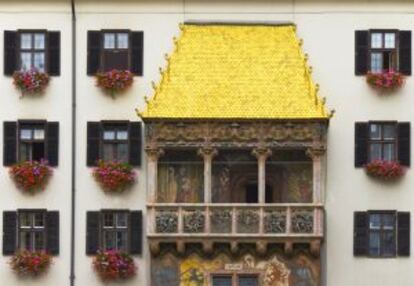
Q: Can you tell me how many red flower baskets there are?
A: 8